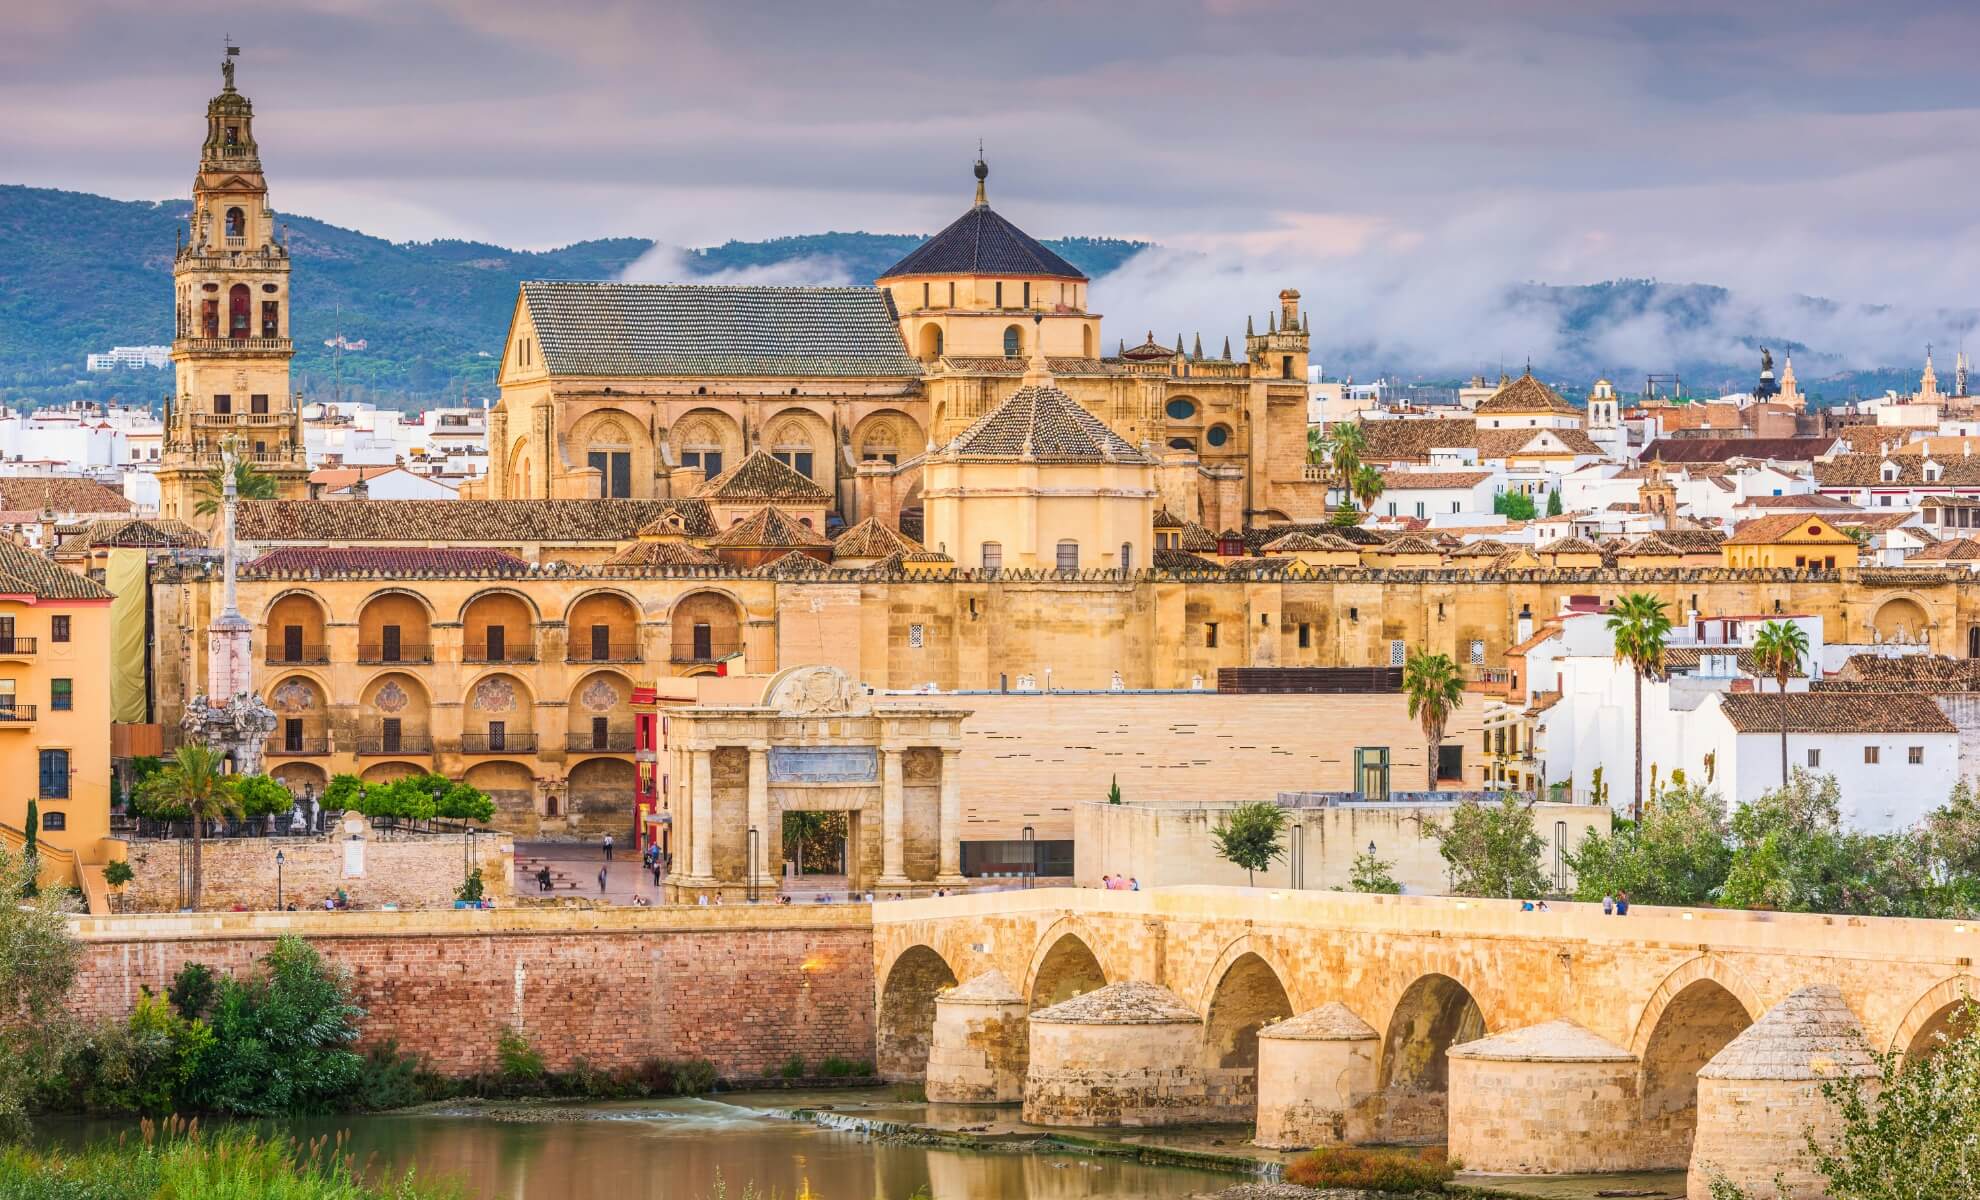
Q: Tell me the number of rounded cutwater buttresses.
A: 5